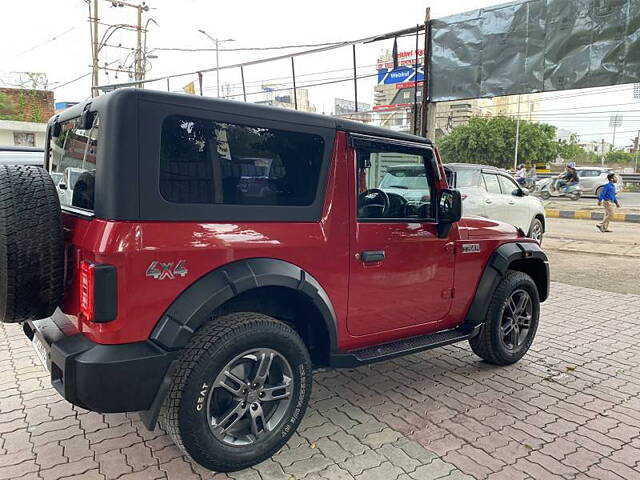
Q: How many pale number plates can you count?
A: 1